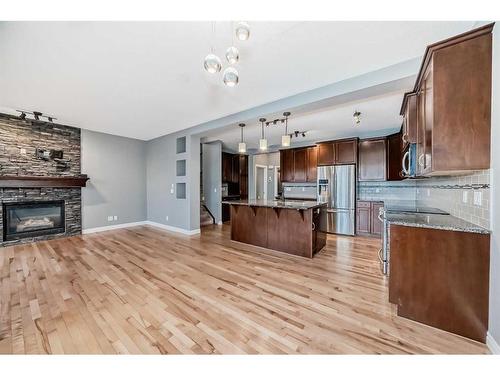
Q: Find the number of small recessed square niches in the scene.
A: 3